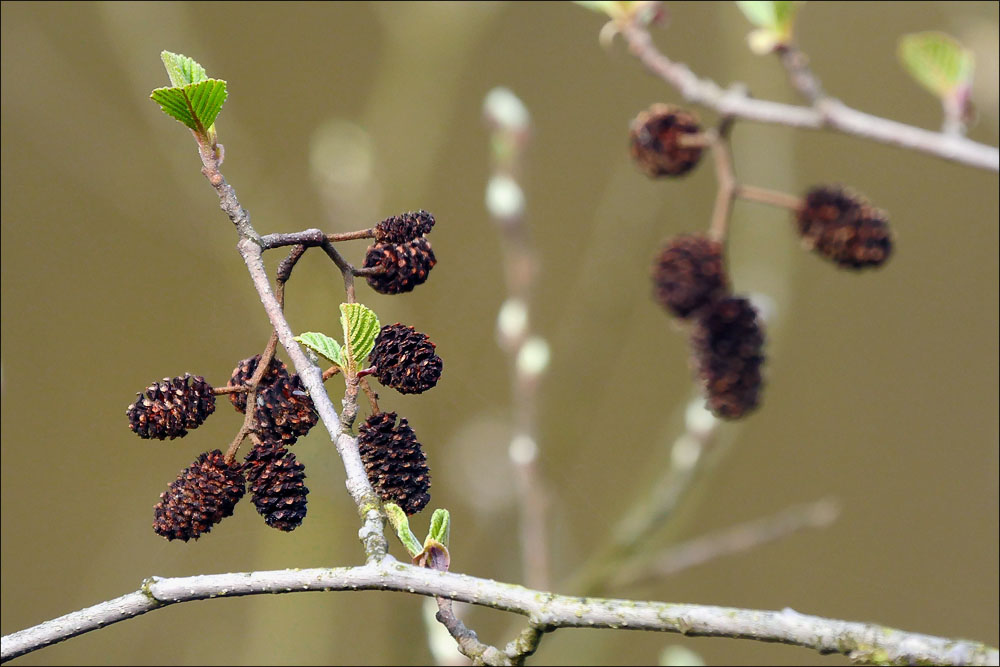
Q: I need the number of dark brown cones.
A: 13